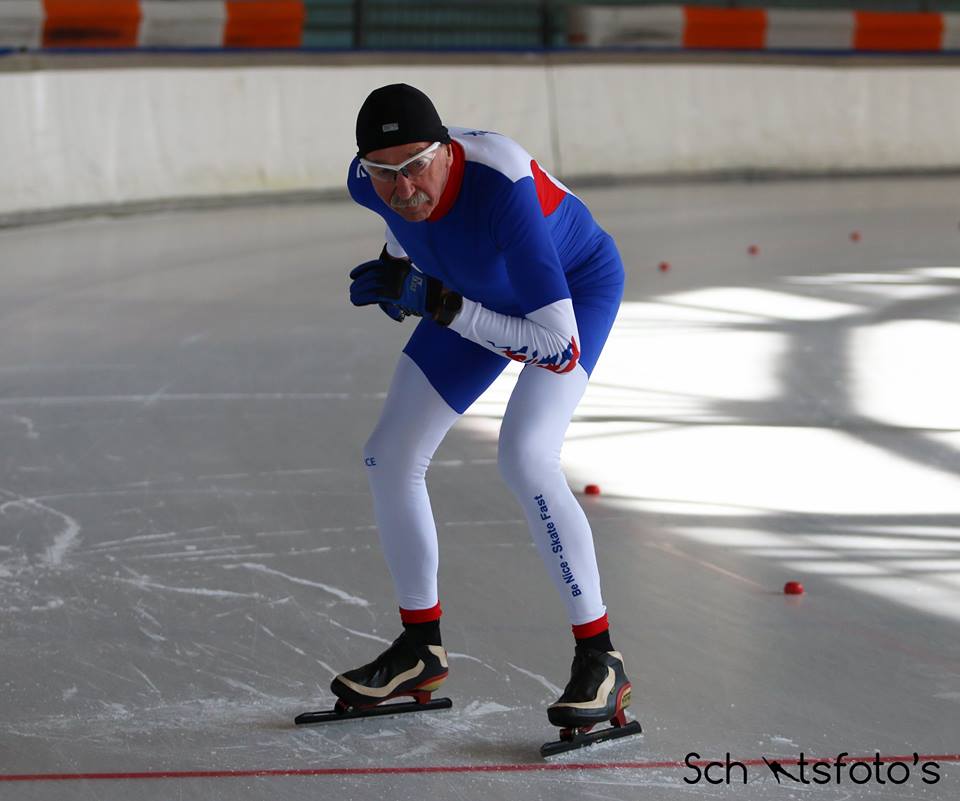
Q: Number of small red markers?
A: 5